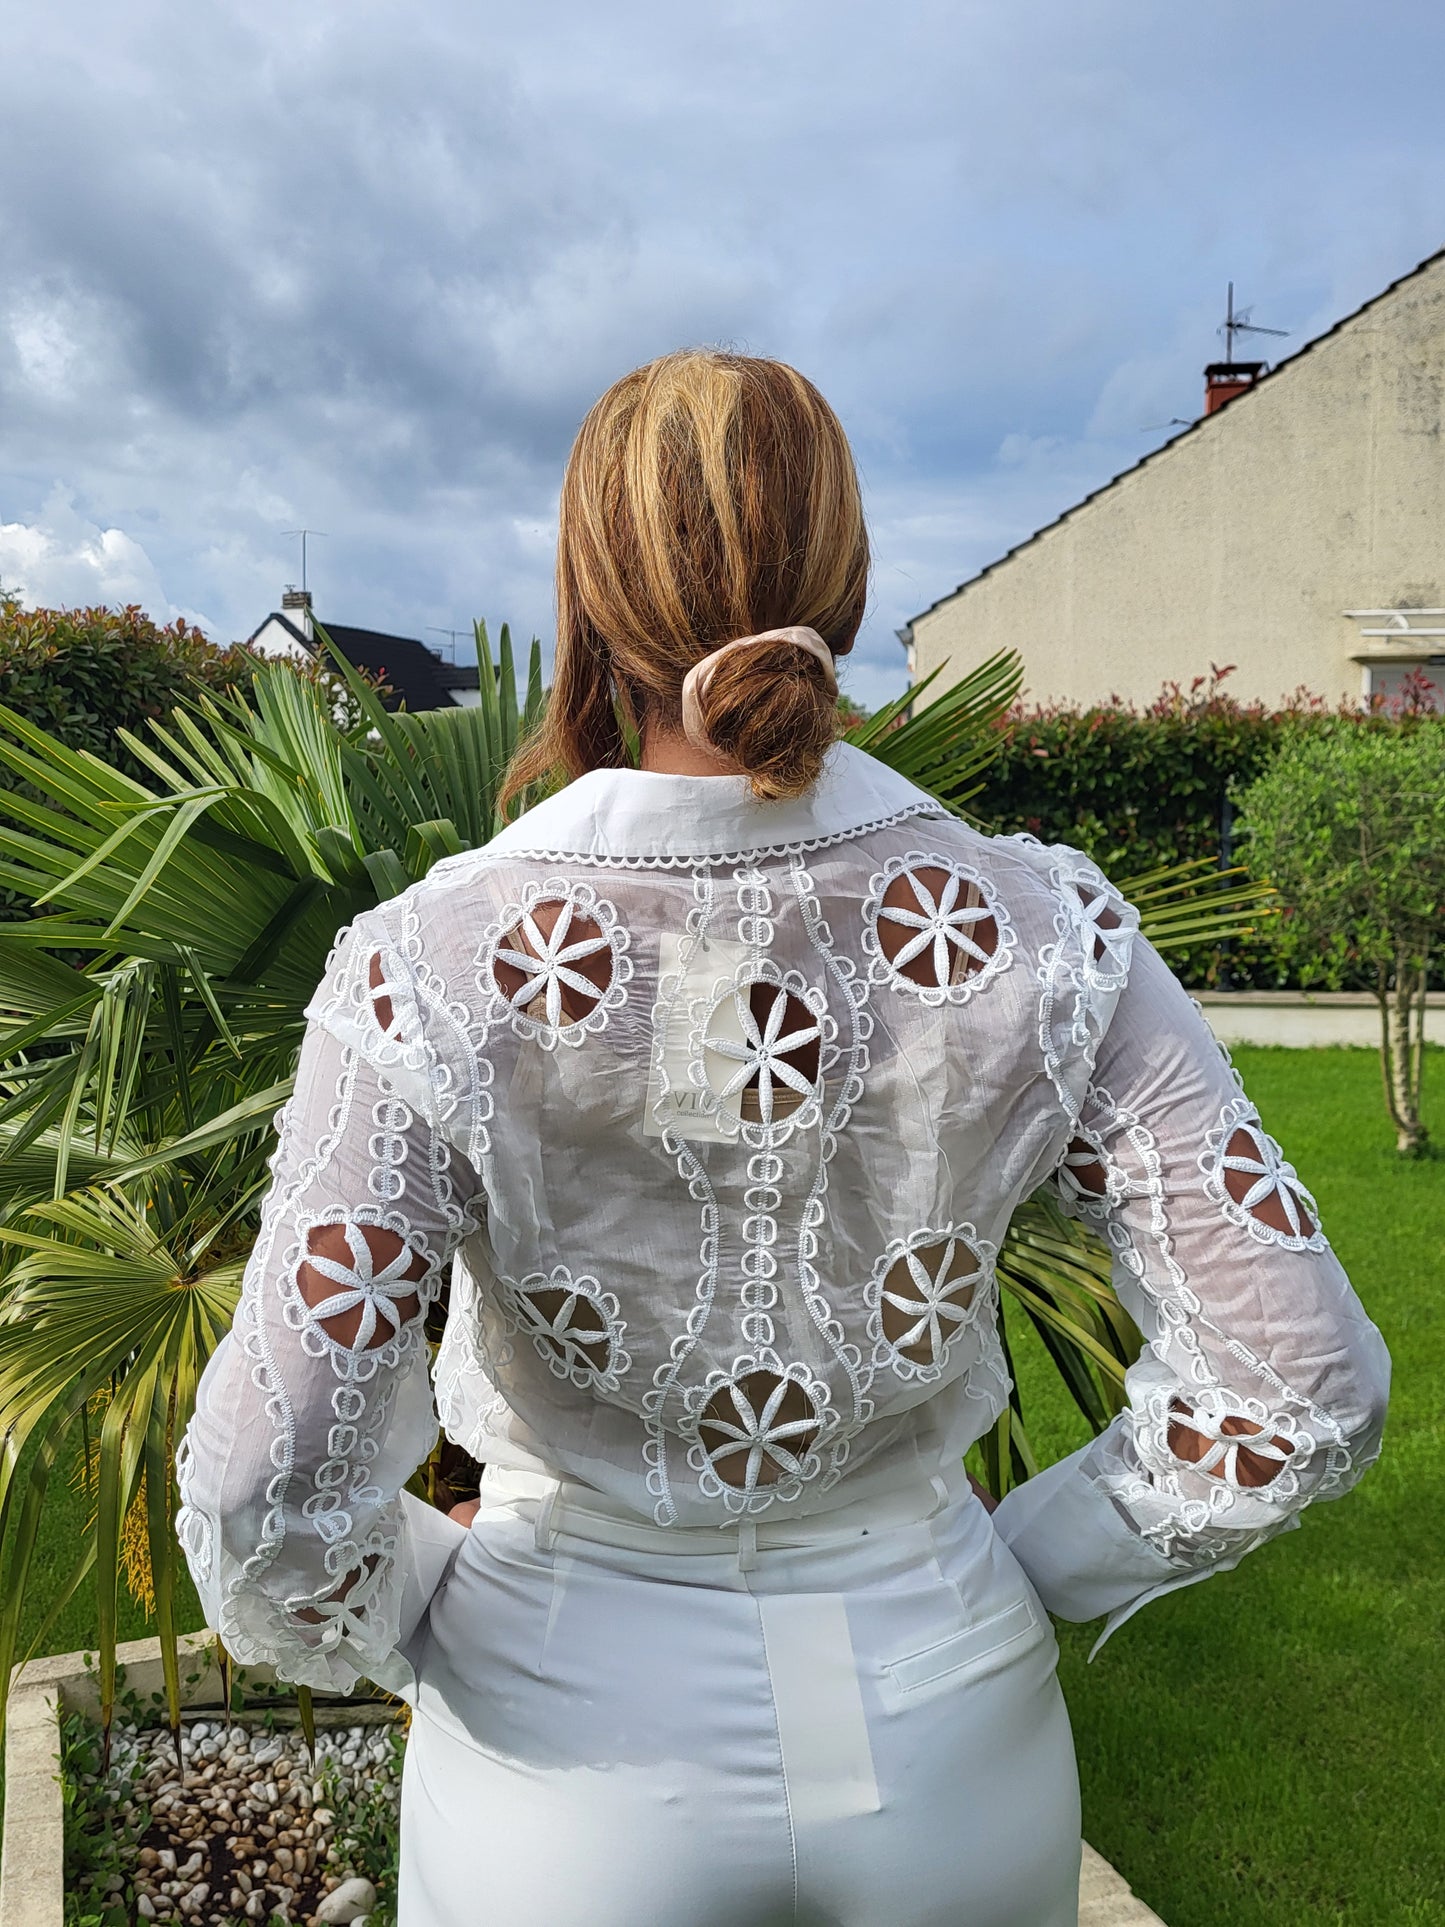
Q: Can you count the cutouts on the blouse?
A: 13